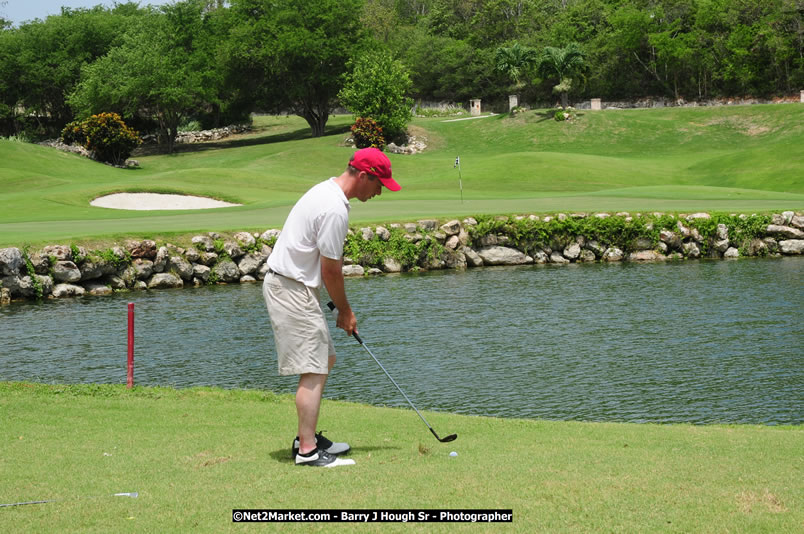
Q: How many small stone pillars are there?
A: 4